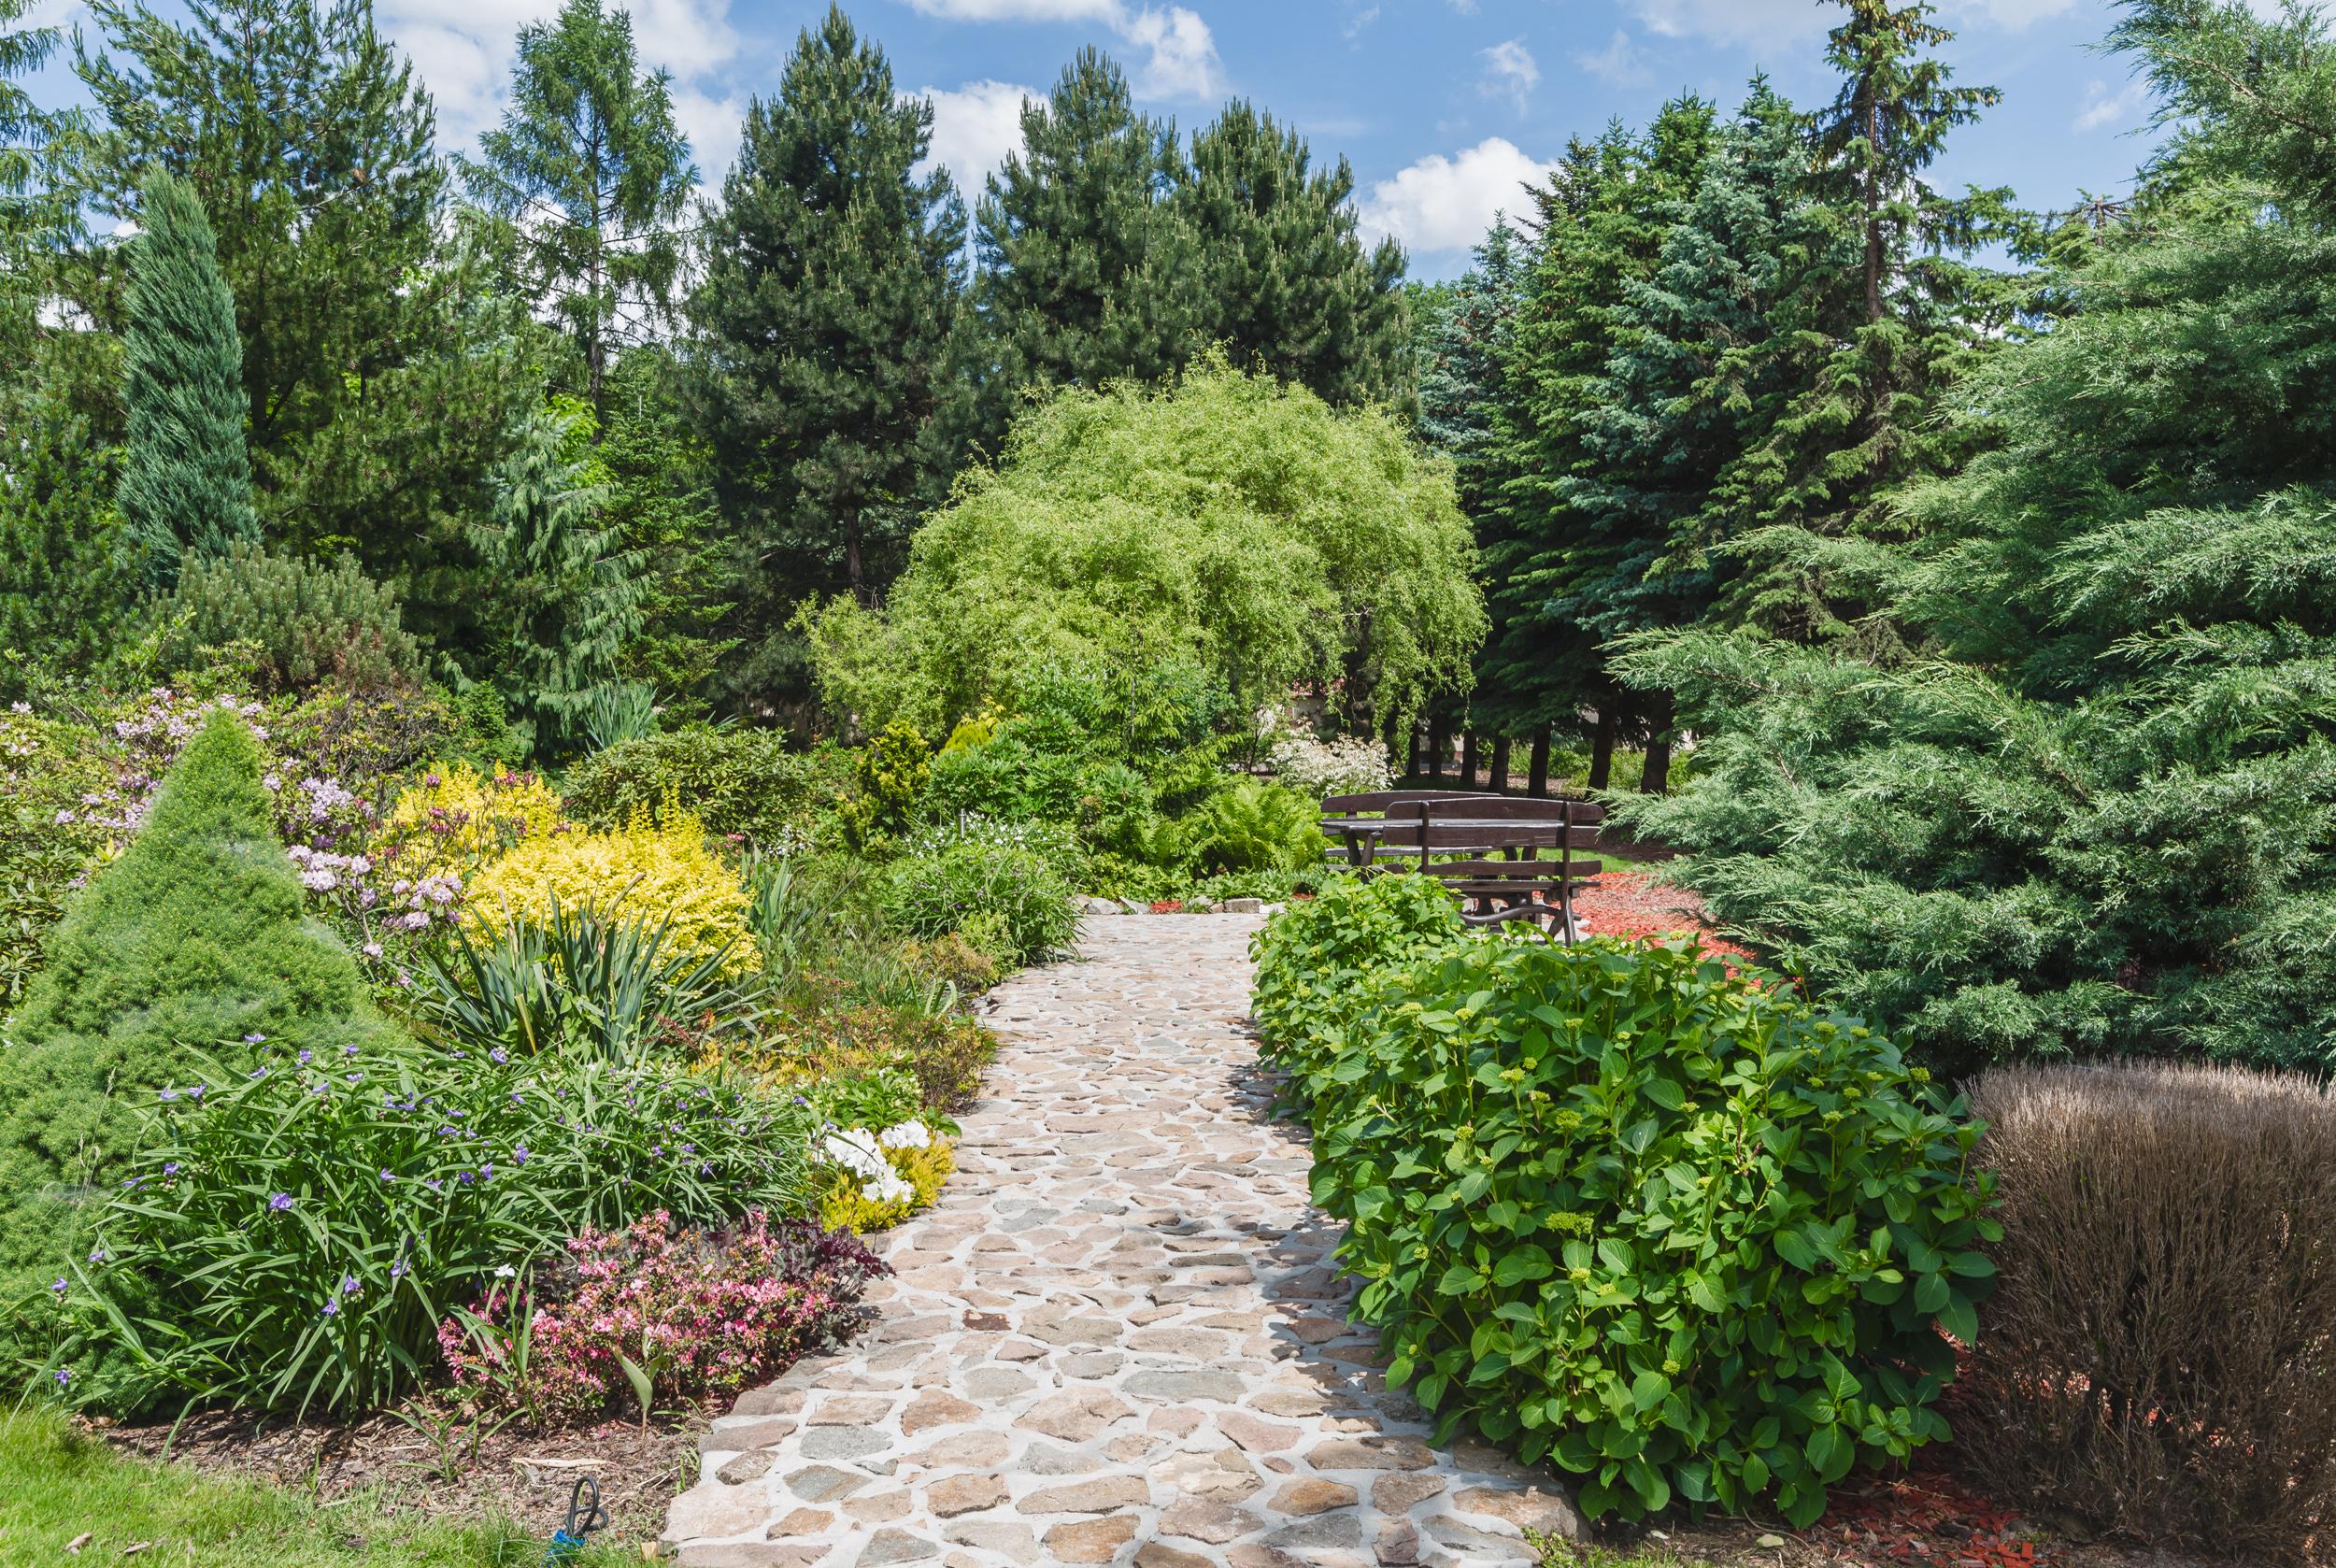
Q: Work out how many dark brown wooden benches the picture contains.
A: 2